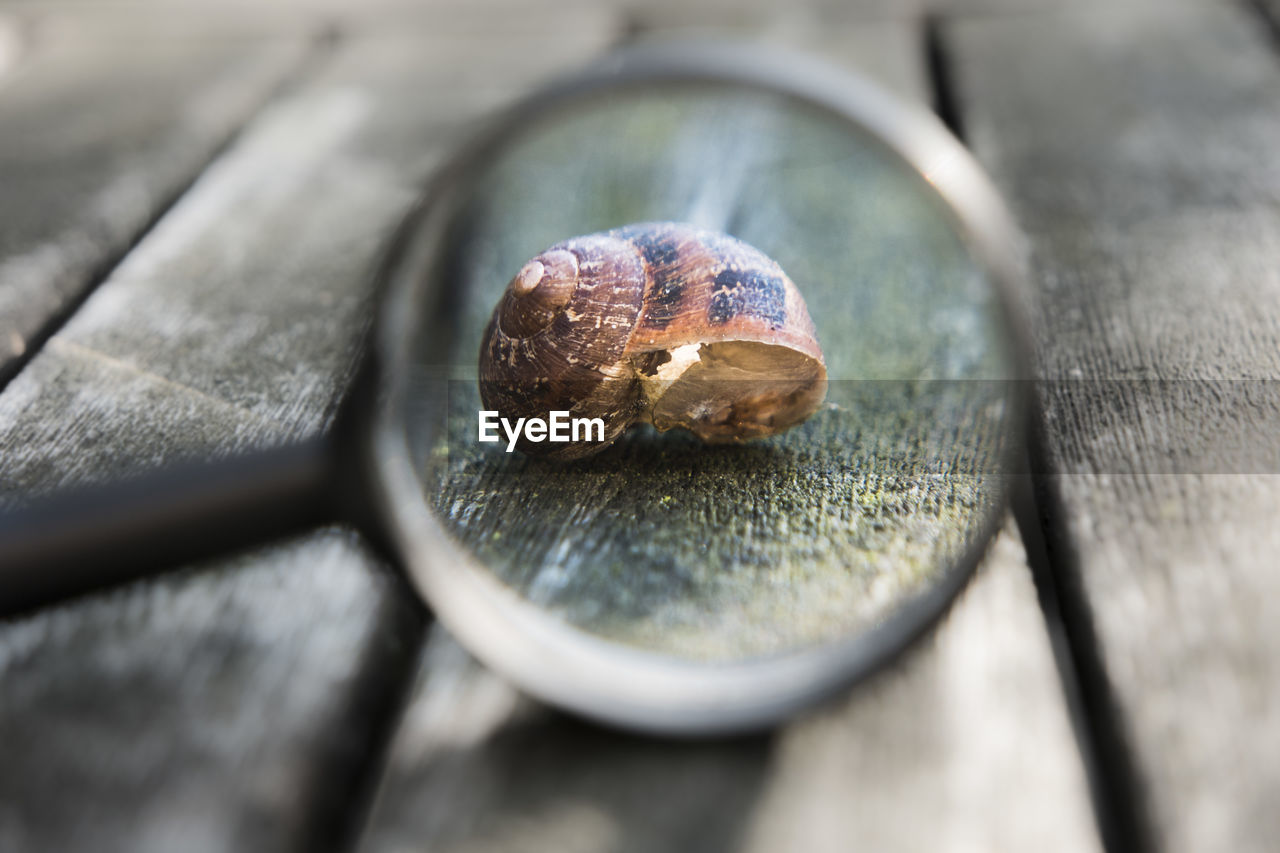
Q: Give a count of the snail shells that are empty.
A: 1